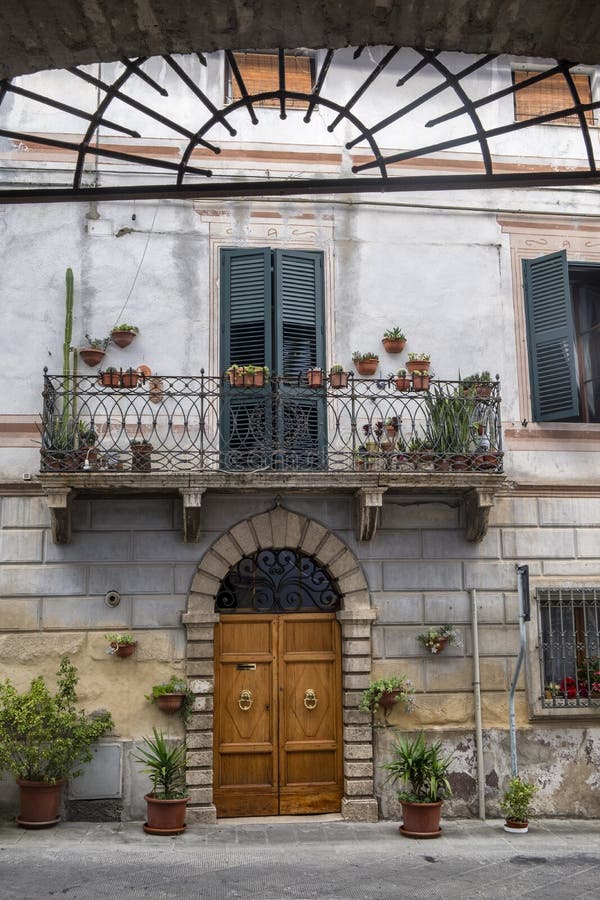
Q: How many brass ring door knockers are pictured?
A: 2